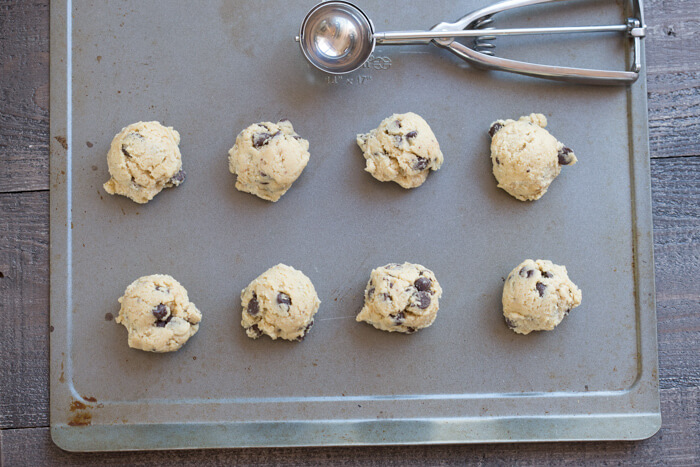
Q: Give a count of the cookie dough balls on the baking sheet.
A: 8